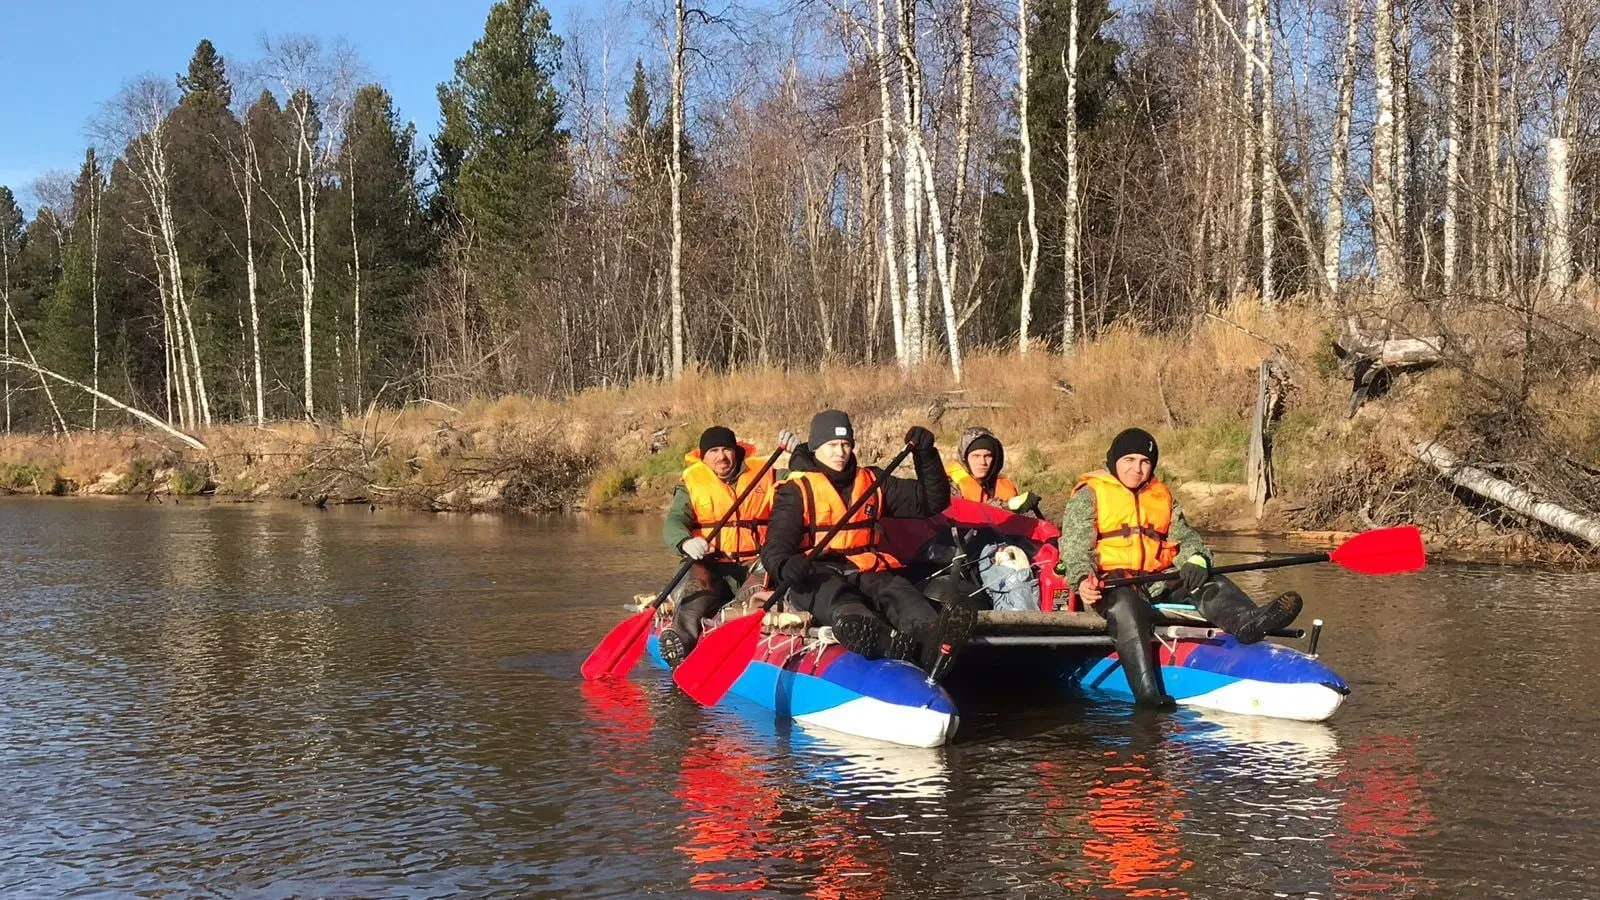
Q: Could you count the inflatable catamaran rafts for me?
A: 1